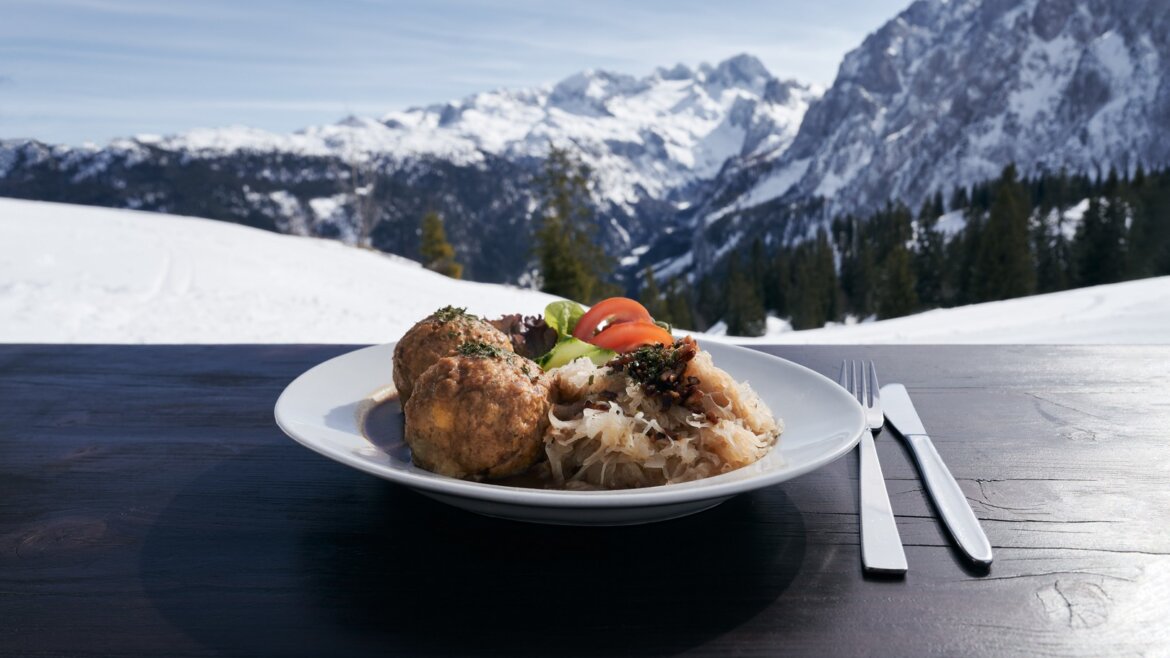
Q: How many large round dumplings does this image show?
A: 2